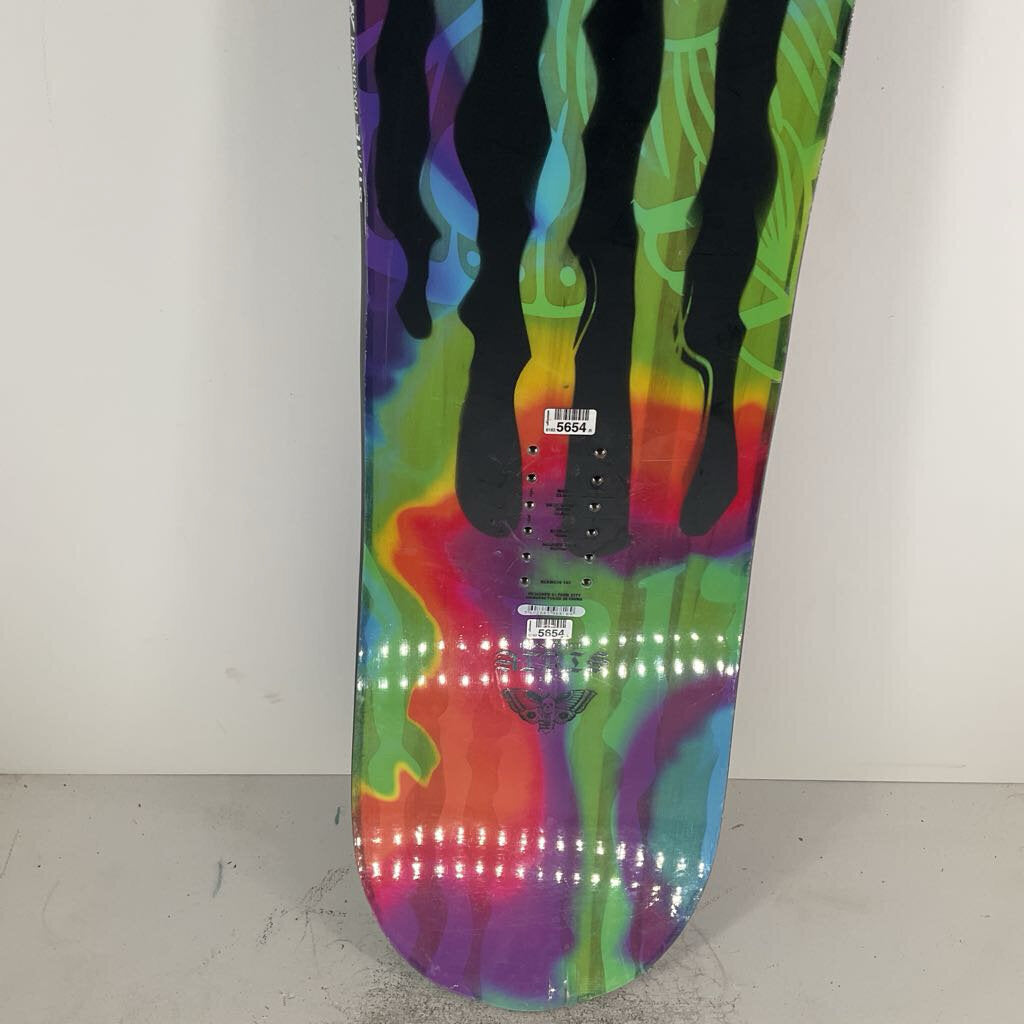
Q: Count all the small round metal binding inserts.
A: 12